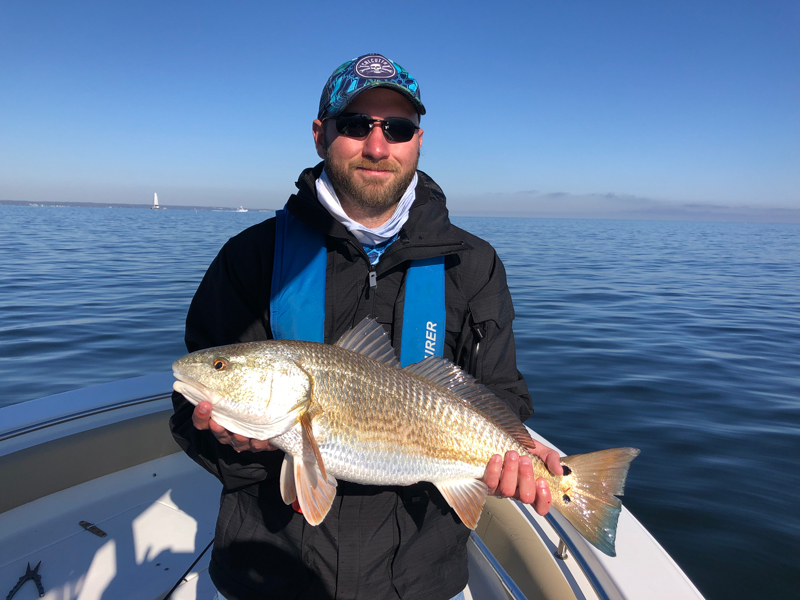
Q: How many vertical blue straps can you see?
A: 2